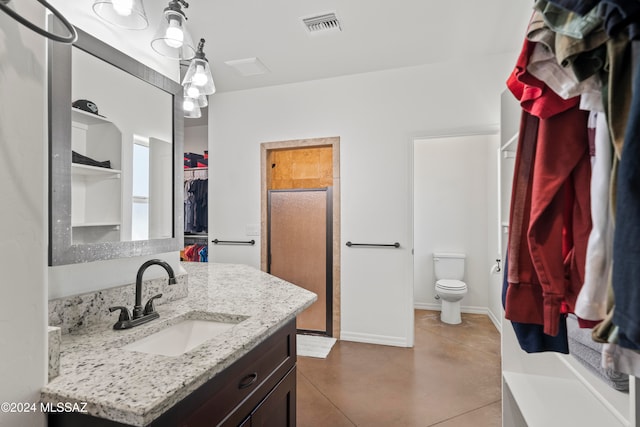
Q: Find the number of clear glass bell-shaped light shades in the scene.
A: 5